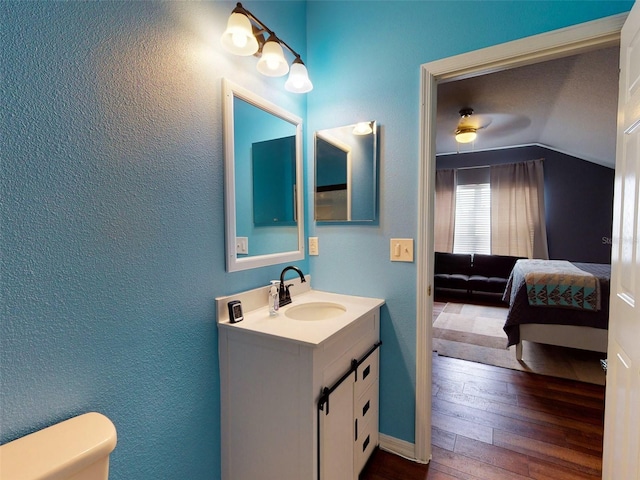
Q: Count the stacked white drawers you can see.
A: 3